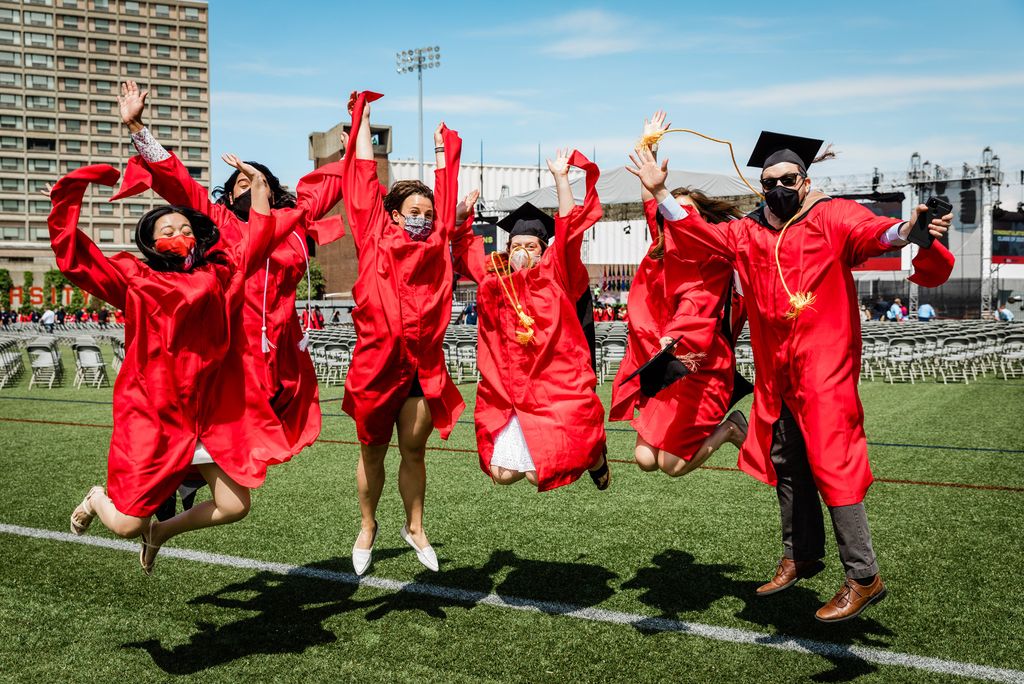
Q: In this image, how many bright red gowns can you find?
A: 6